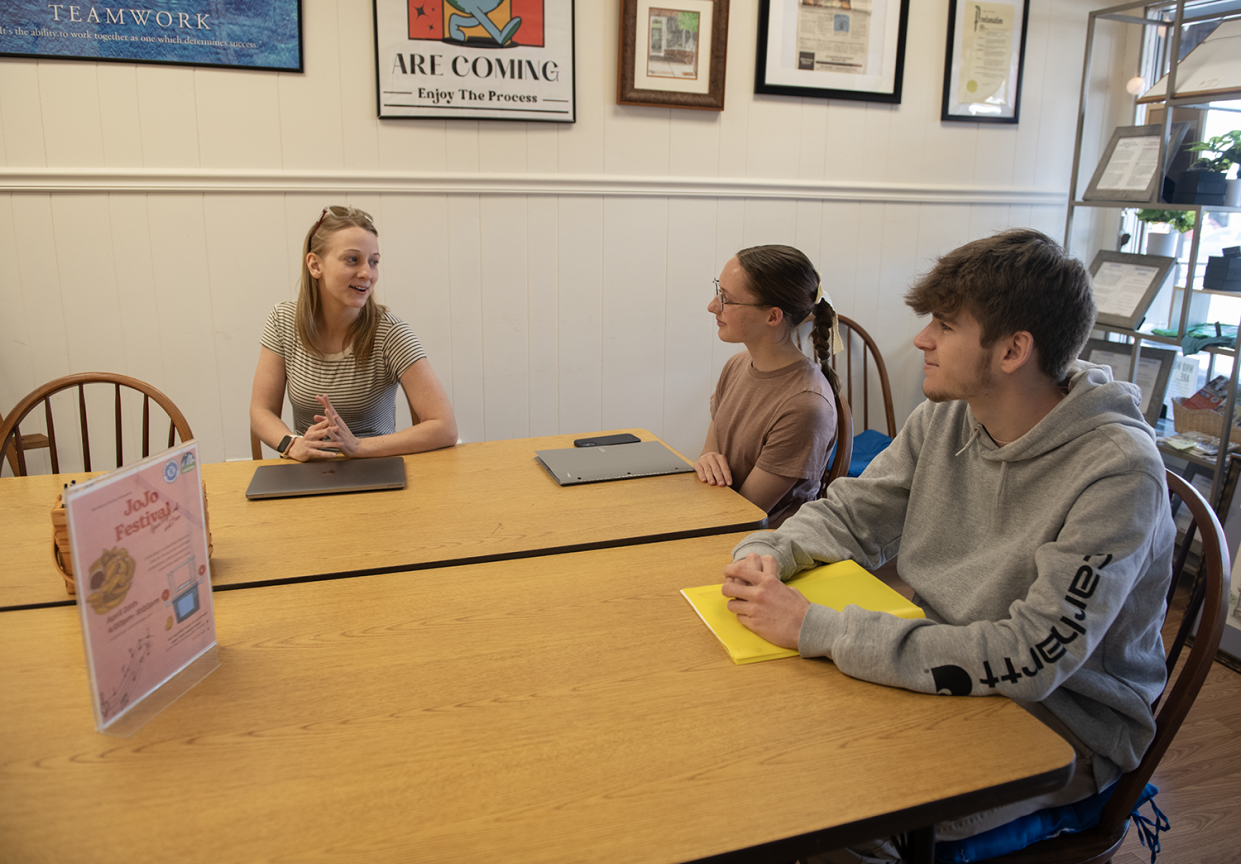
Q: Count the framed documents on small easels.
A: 3